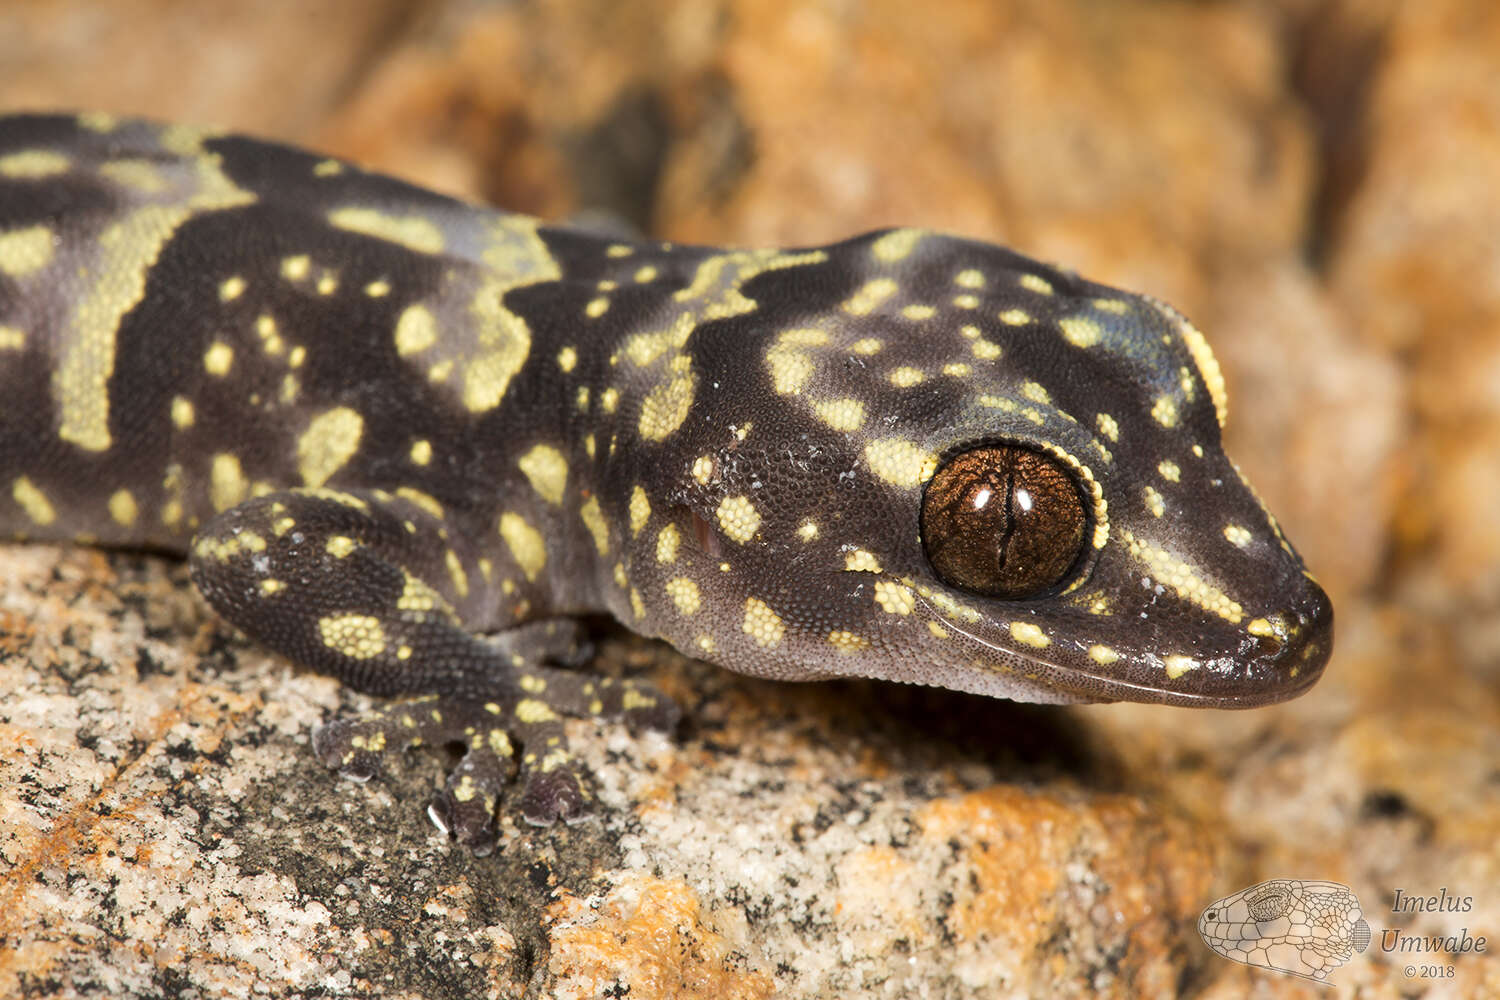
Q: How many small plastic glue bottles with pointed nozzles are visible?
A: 0